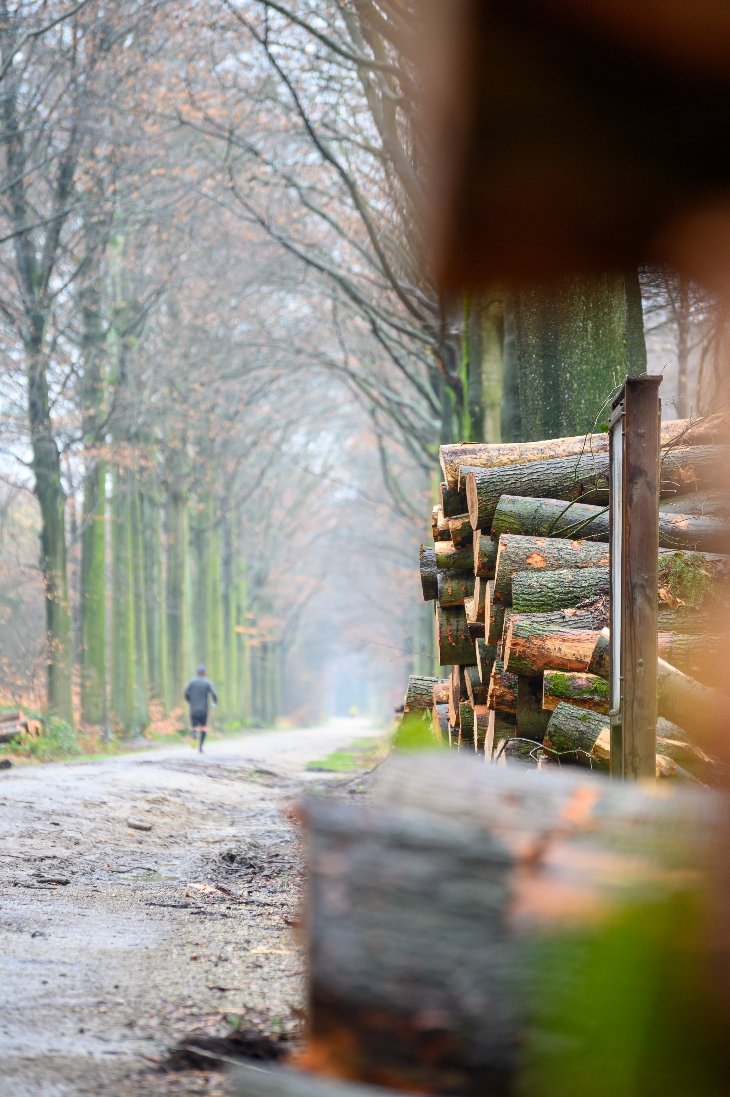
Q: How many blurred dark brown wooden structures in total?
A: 1